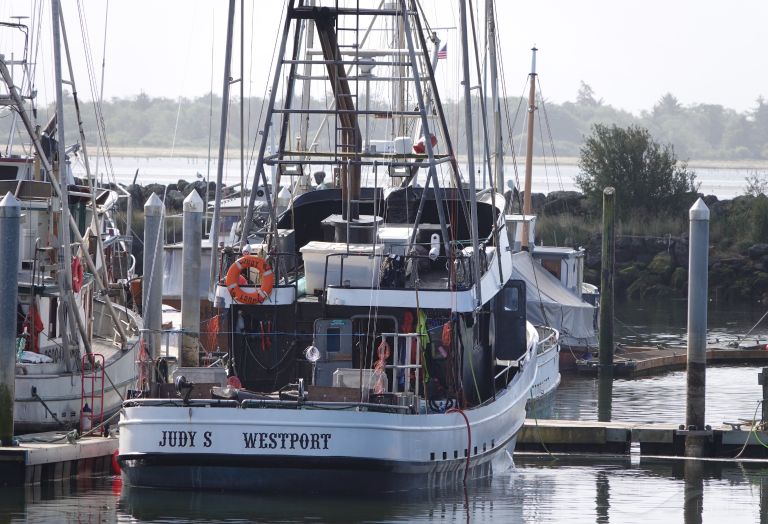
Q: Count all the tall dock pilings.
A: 5